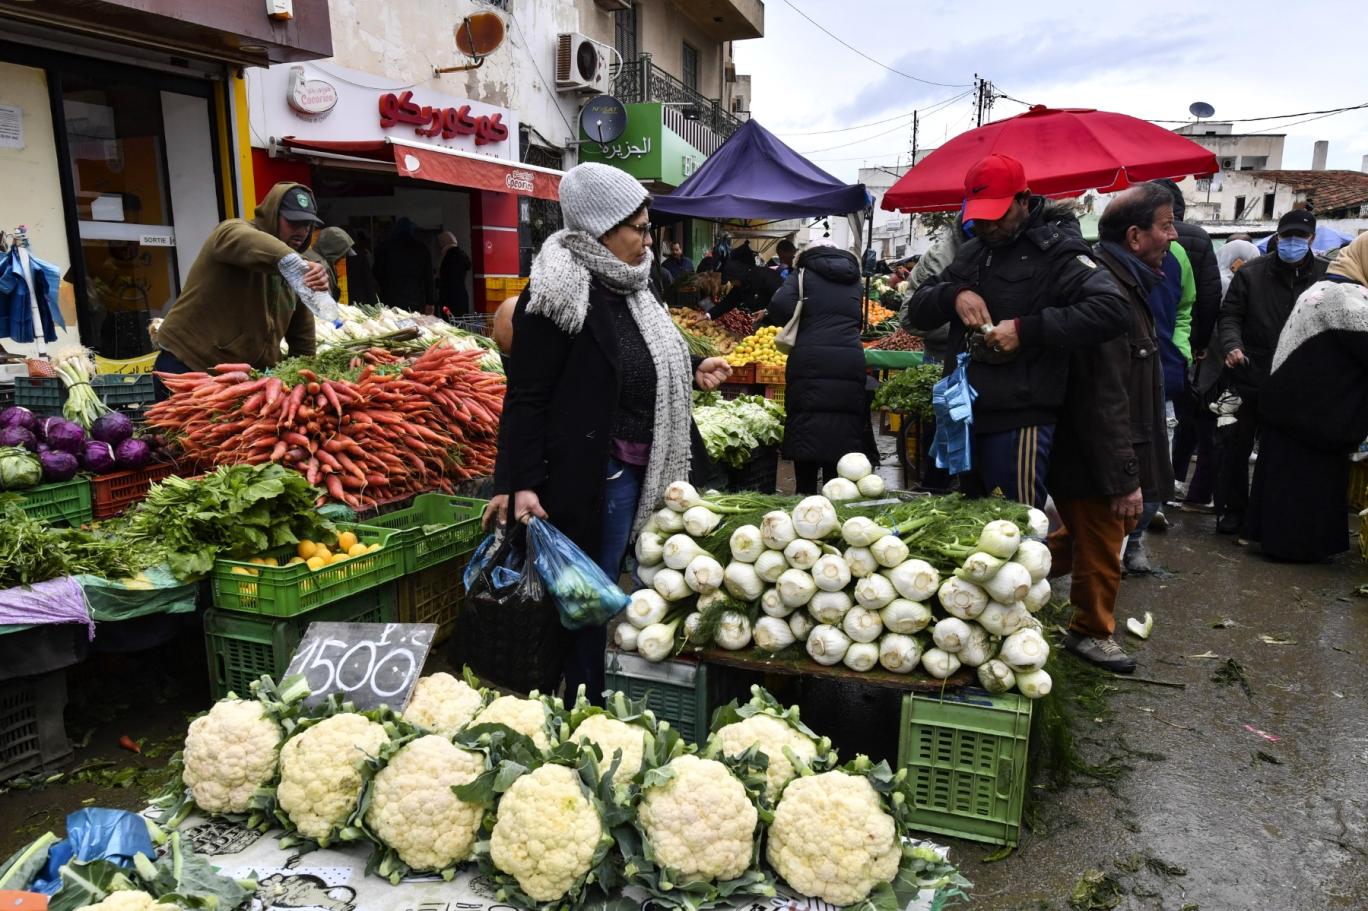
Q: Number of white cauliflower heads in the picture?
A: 11